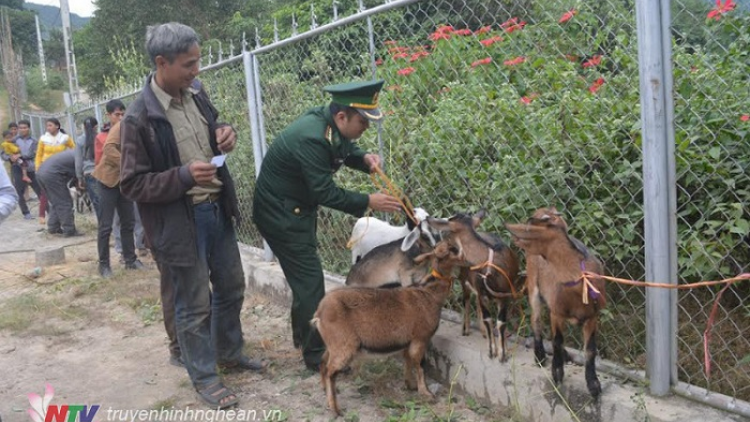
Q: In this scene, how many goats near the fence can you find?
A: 5